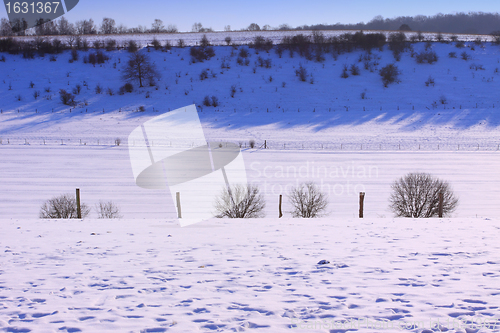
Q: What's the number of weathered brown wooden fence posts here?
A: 5